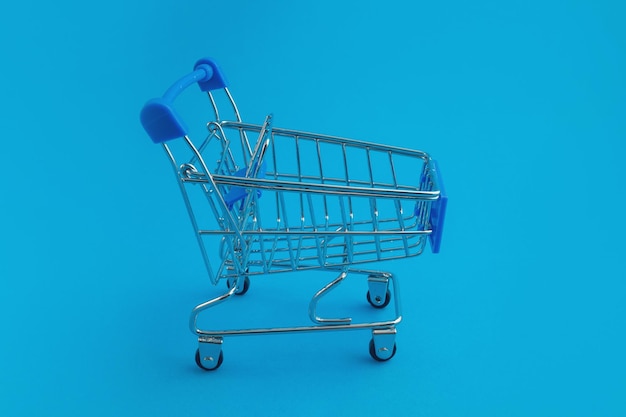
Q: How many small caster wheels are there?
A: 4